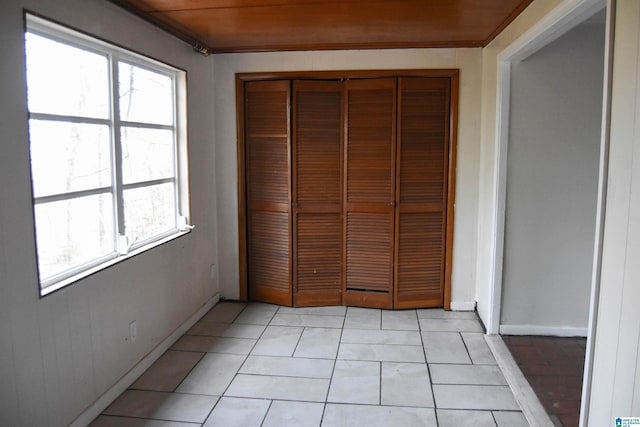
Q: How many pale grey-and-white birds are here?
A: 0